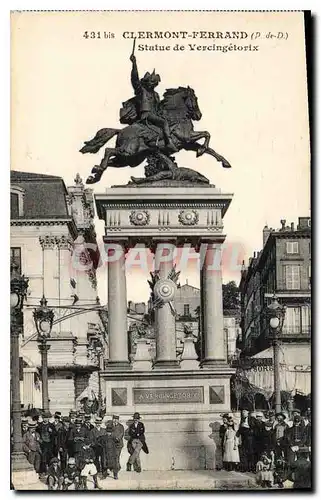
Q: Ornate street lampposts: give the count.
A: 3